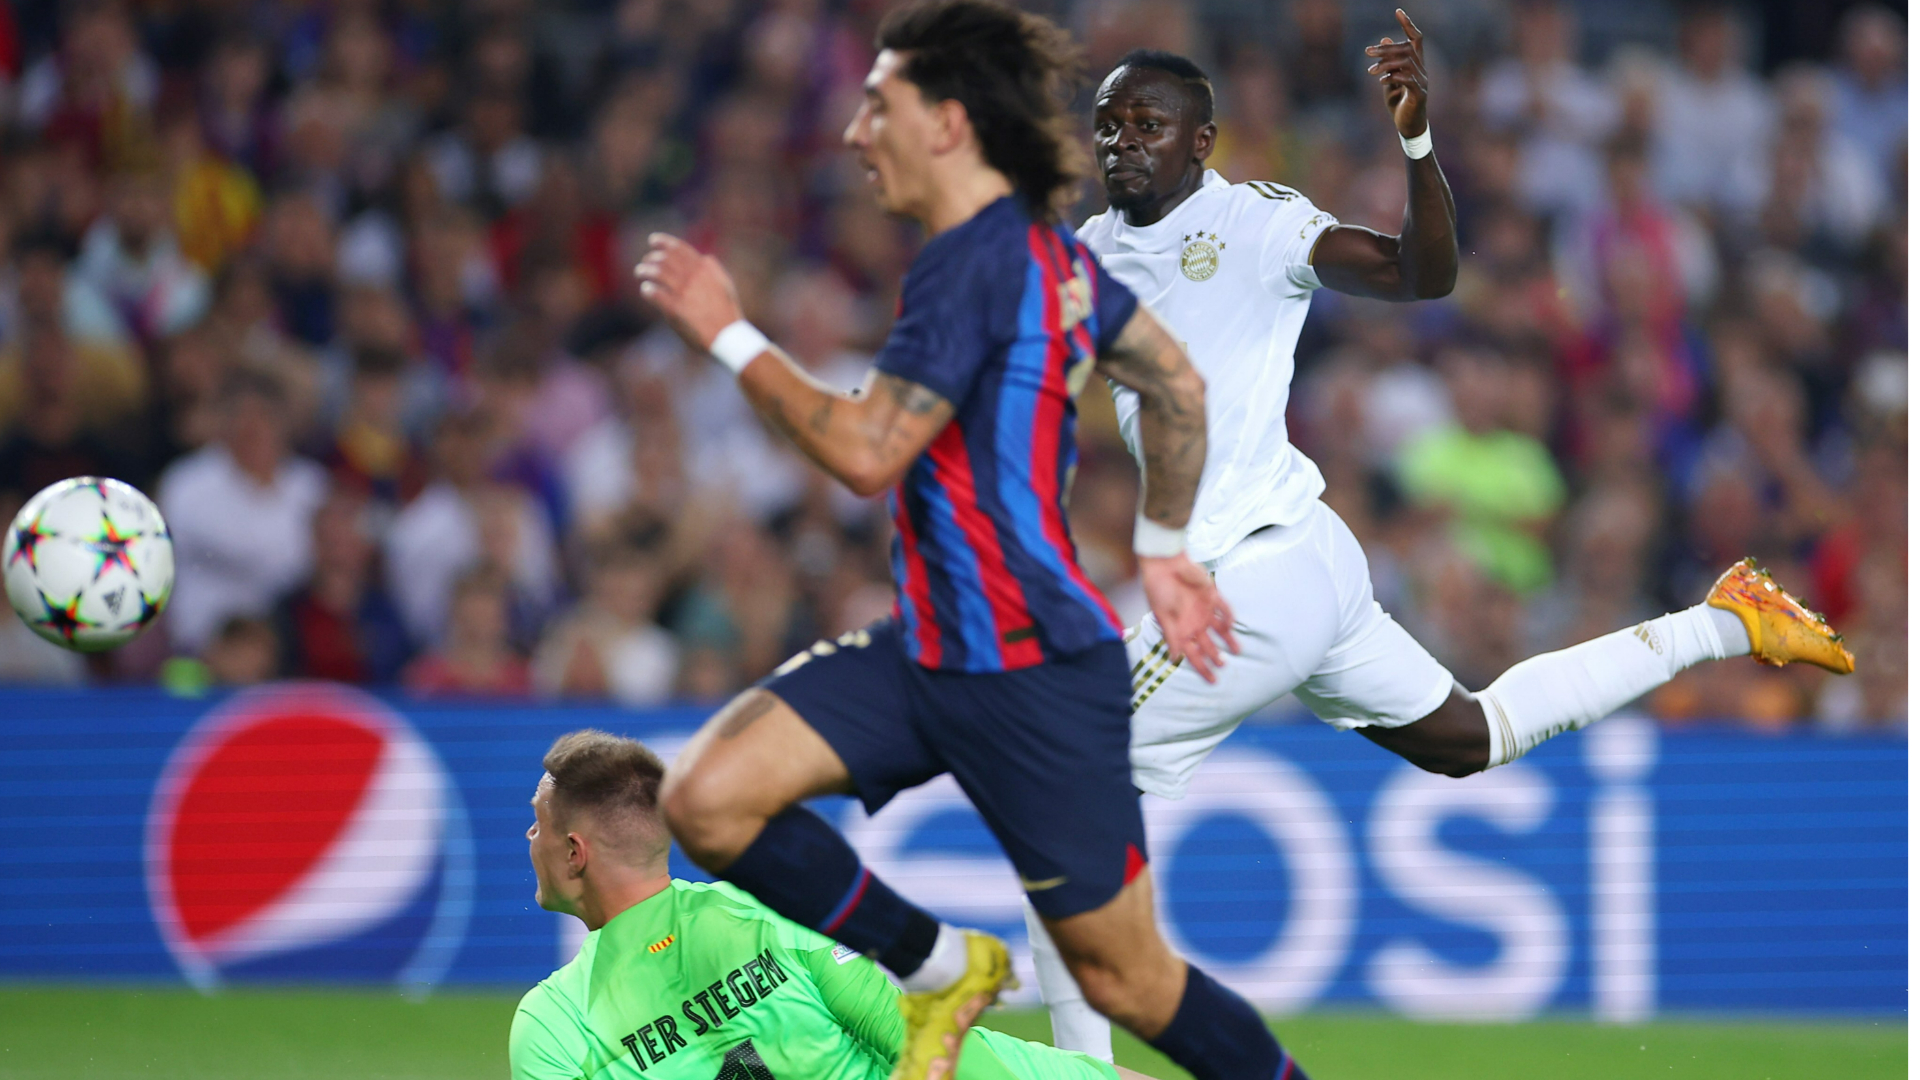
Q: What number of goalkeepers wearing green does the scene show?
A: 1